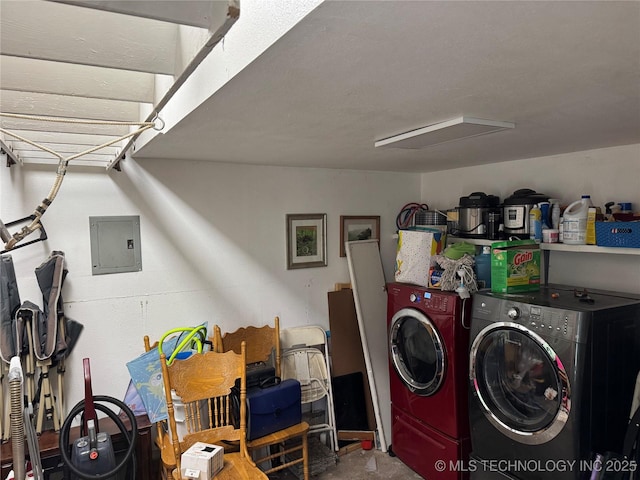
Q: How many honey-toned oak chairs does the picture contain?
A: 3